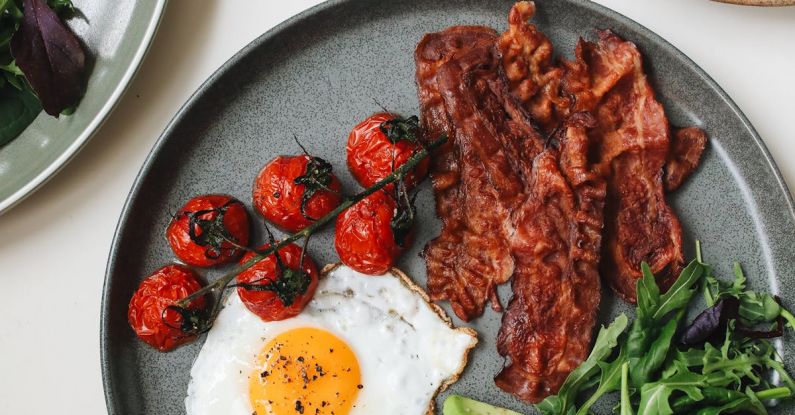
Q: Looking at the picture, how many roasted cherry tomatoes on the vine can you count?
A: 6